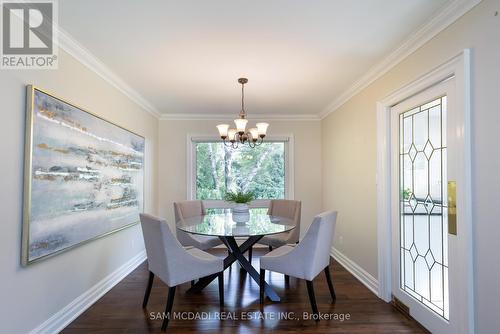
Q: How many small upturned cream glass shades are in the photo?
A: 5